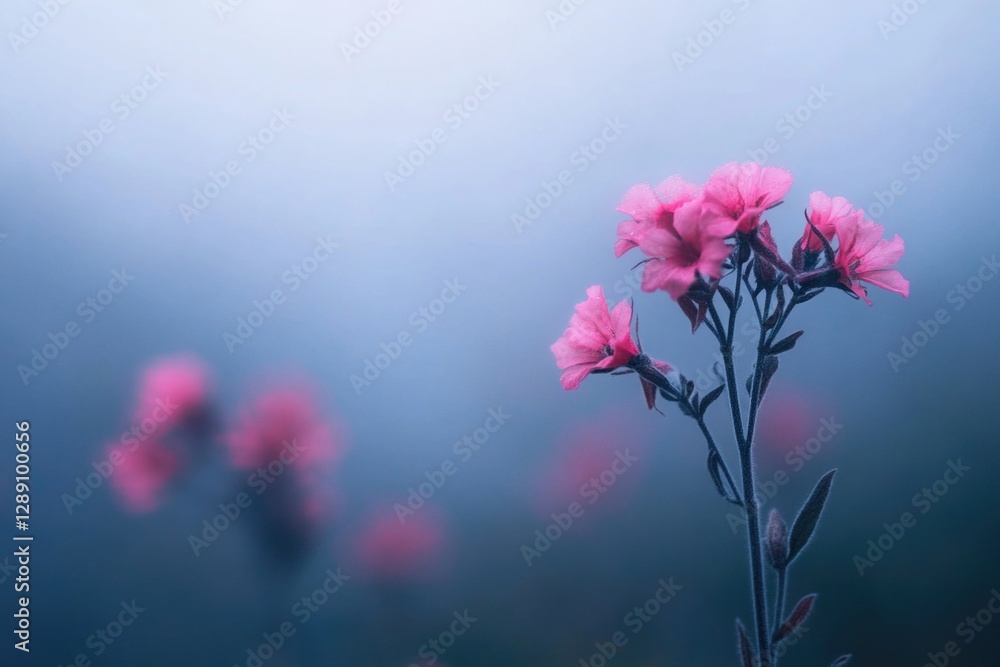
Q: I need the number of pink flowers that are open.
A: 6